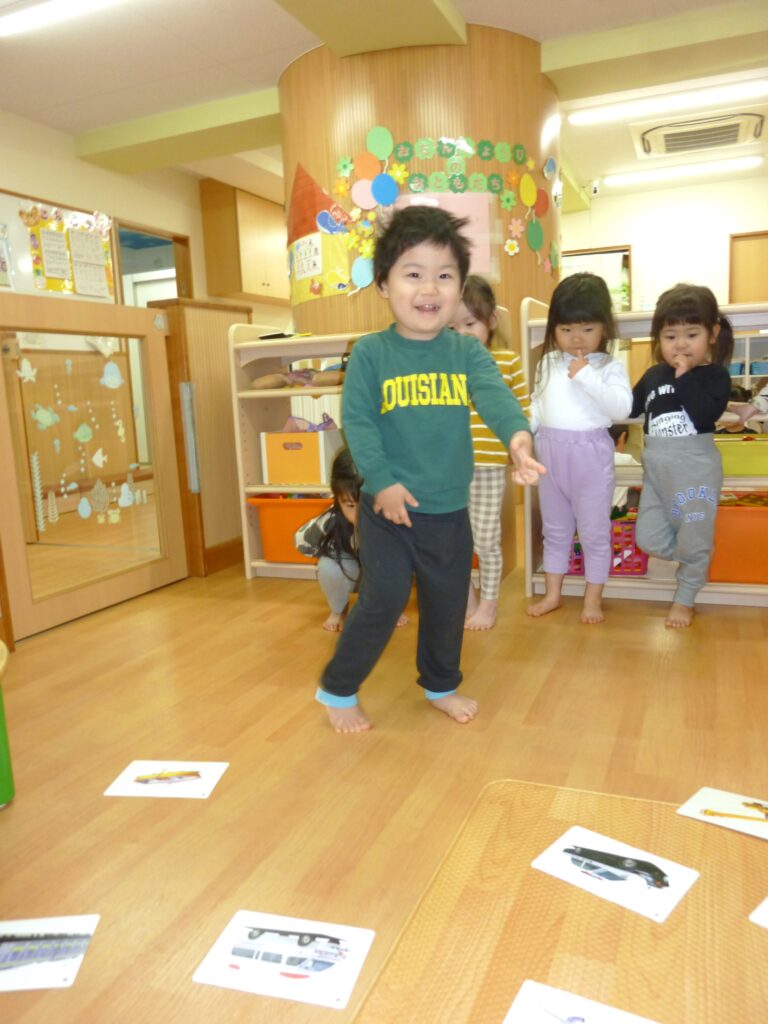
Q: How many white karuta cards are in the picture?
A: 7